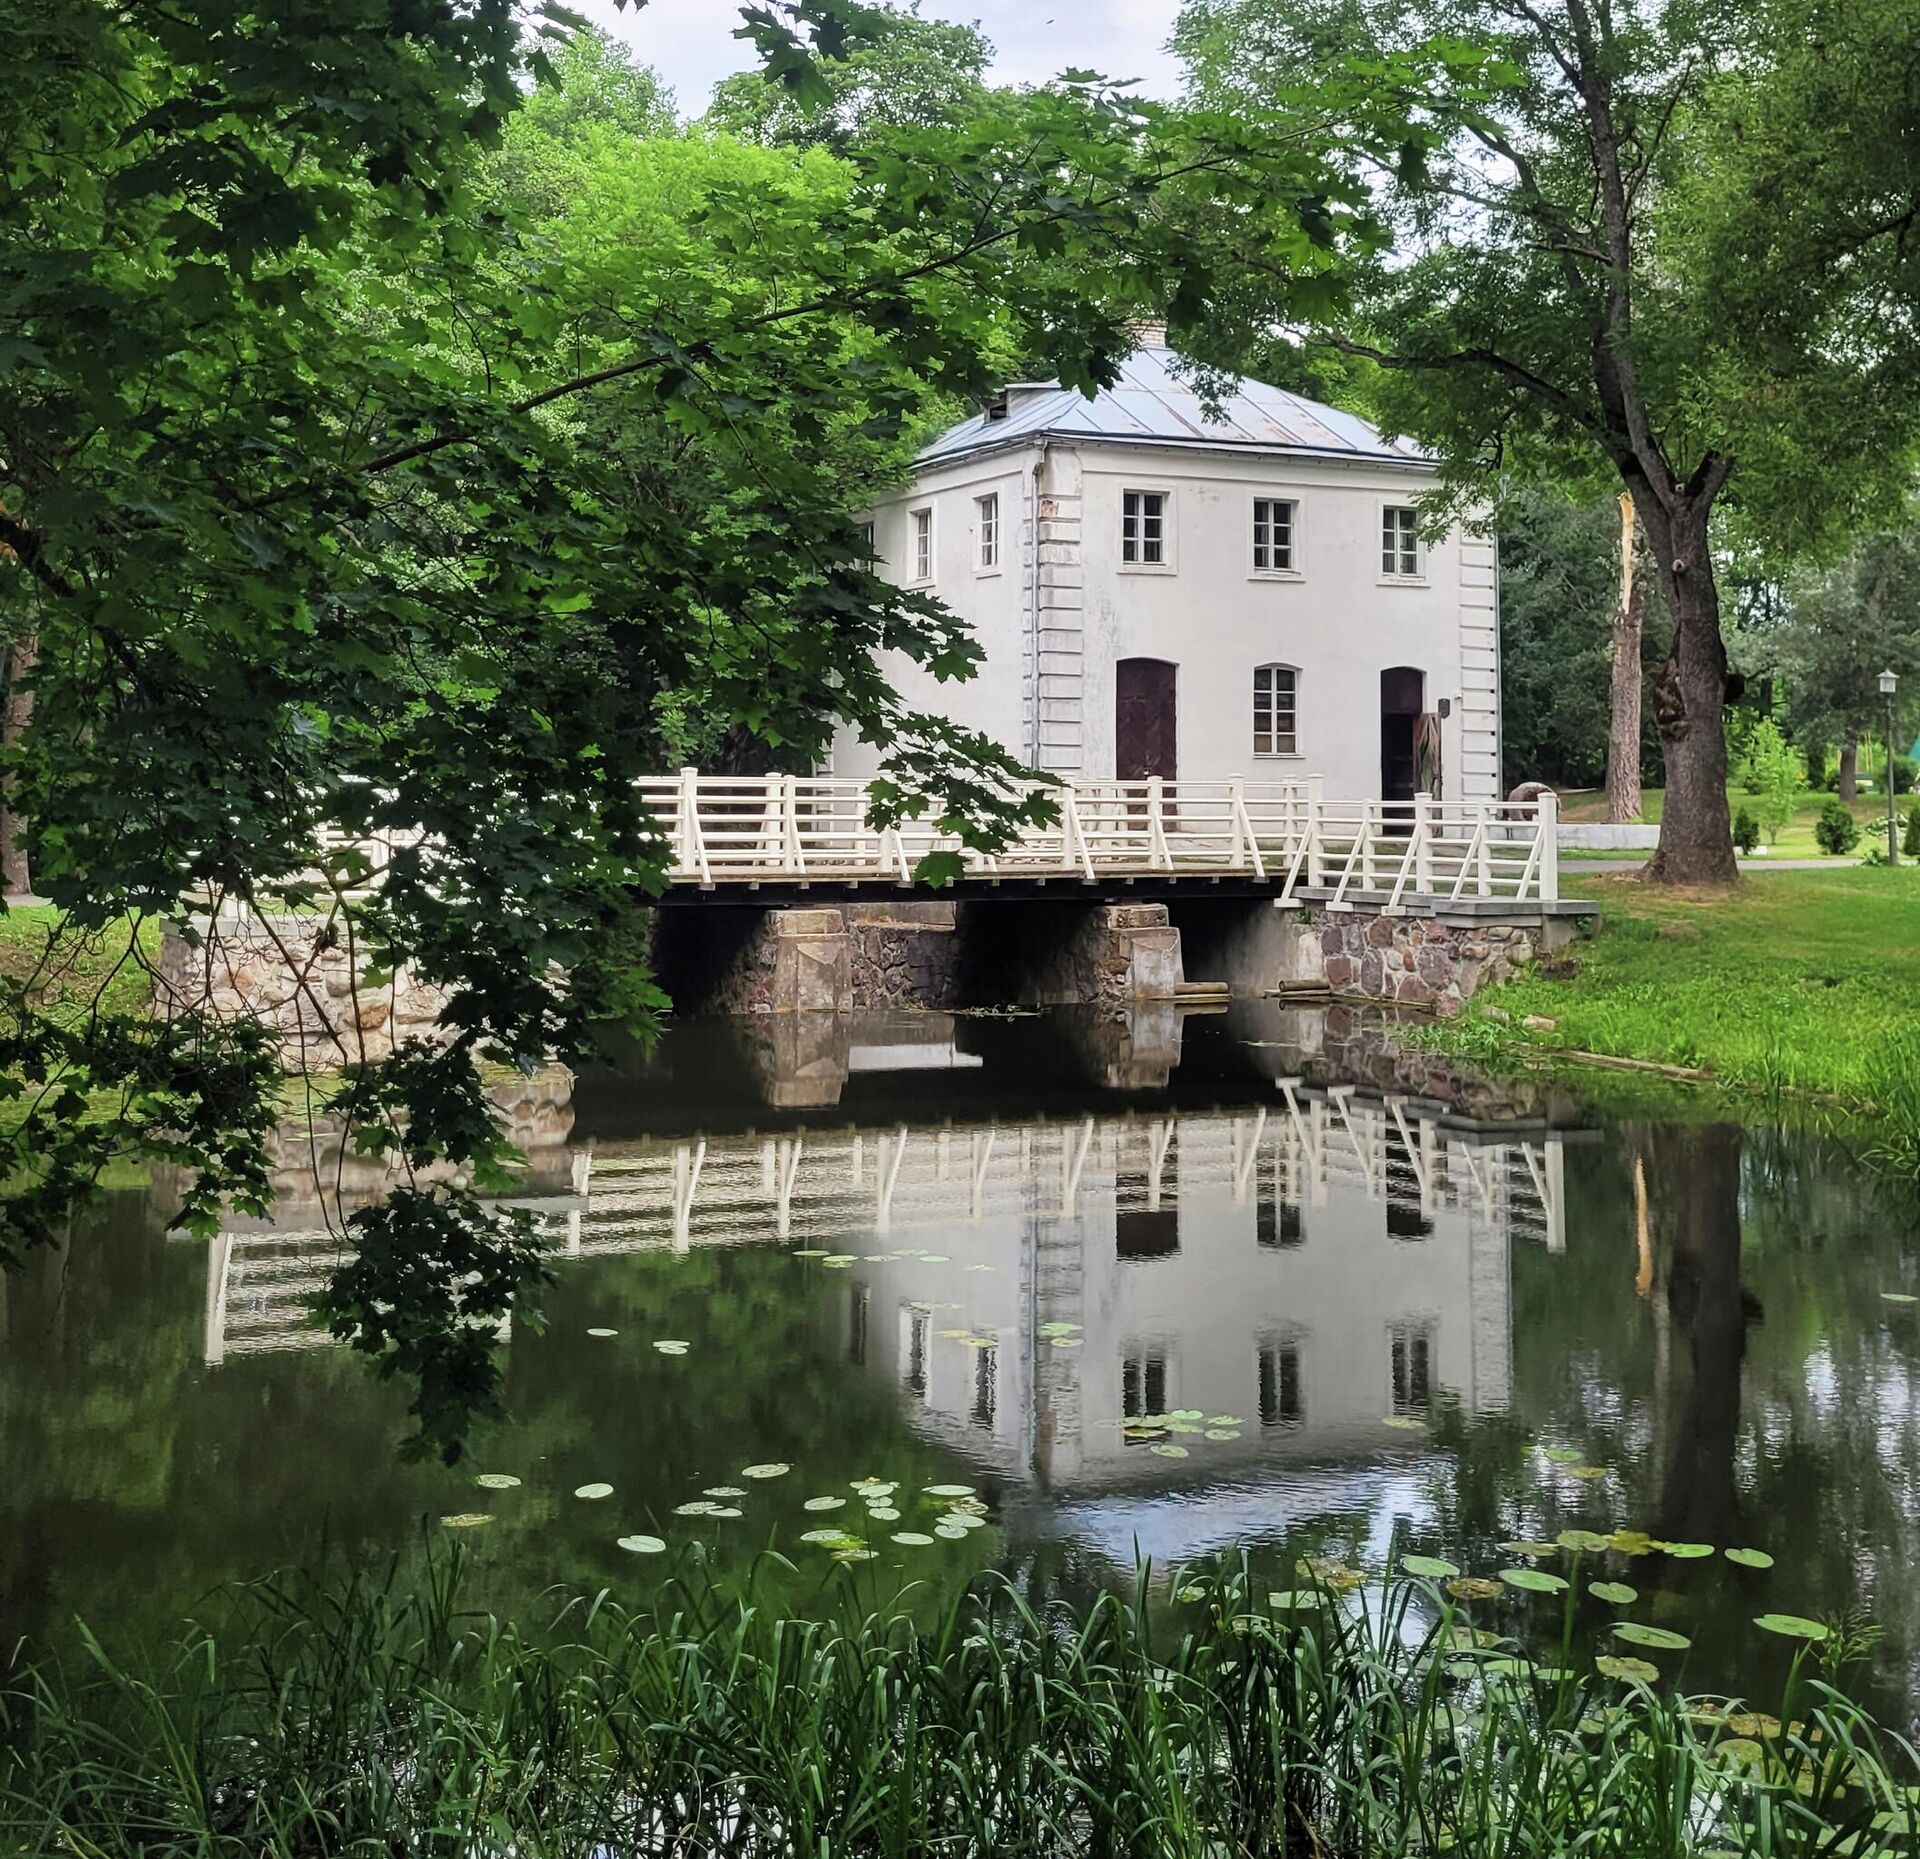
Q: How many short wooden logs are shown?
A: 2